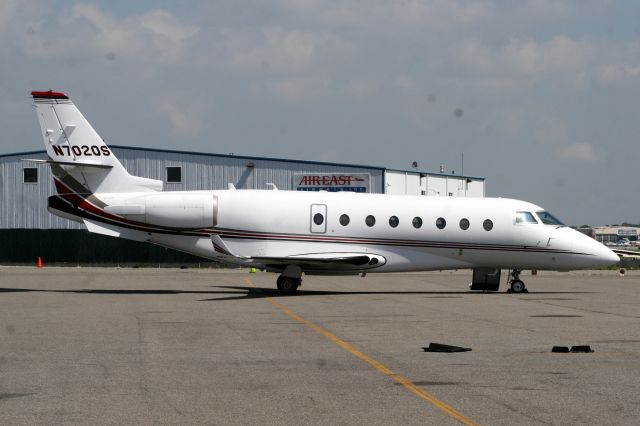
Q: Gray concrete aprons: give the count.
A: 1